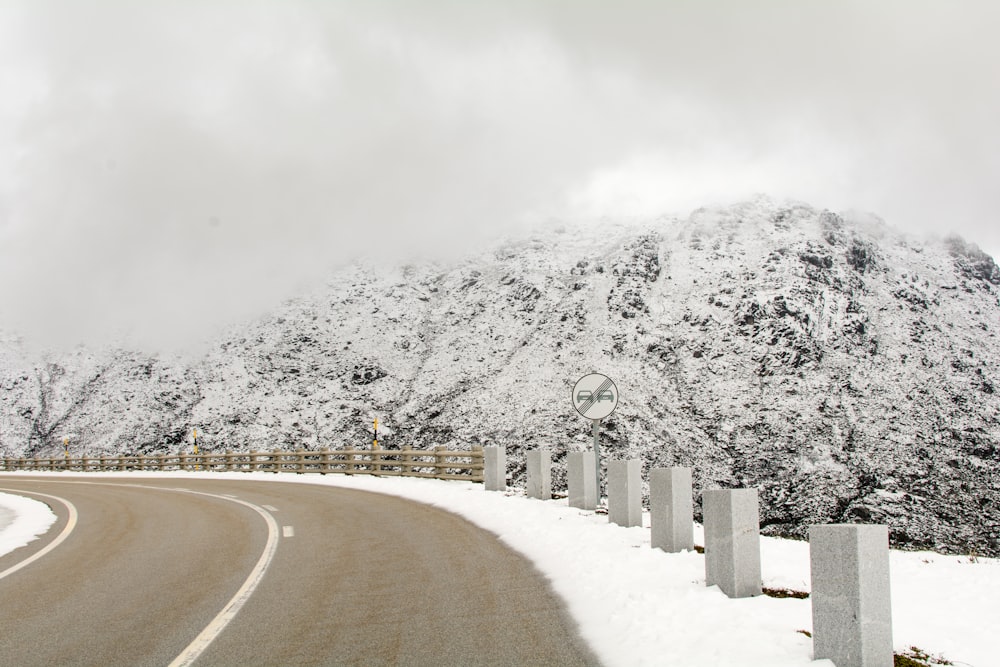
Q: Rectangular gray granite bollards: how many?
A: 7